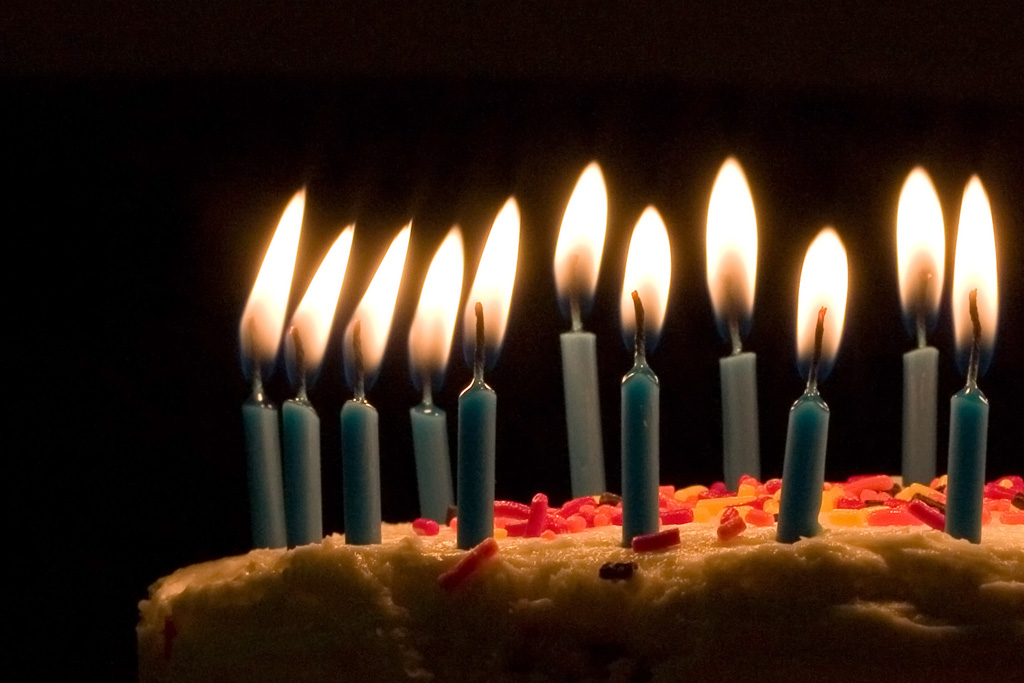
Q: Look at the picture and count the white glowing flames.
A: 11